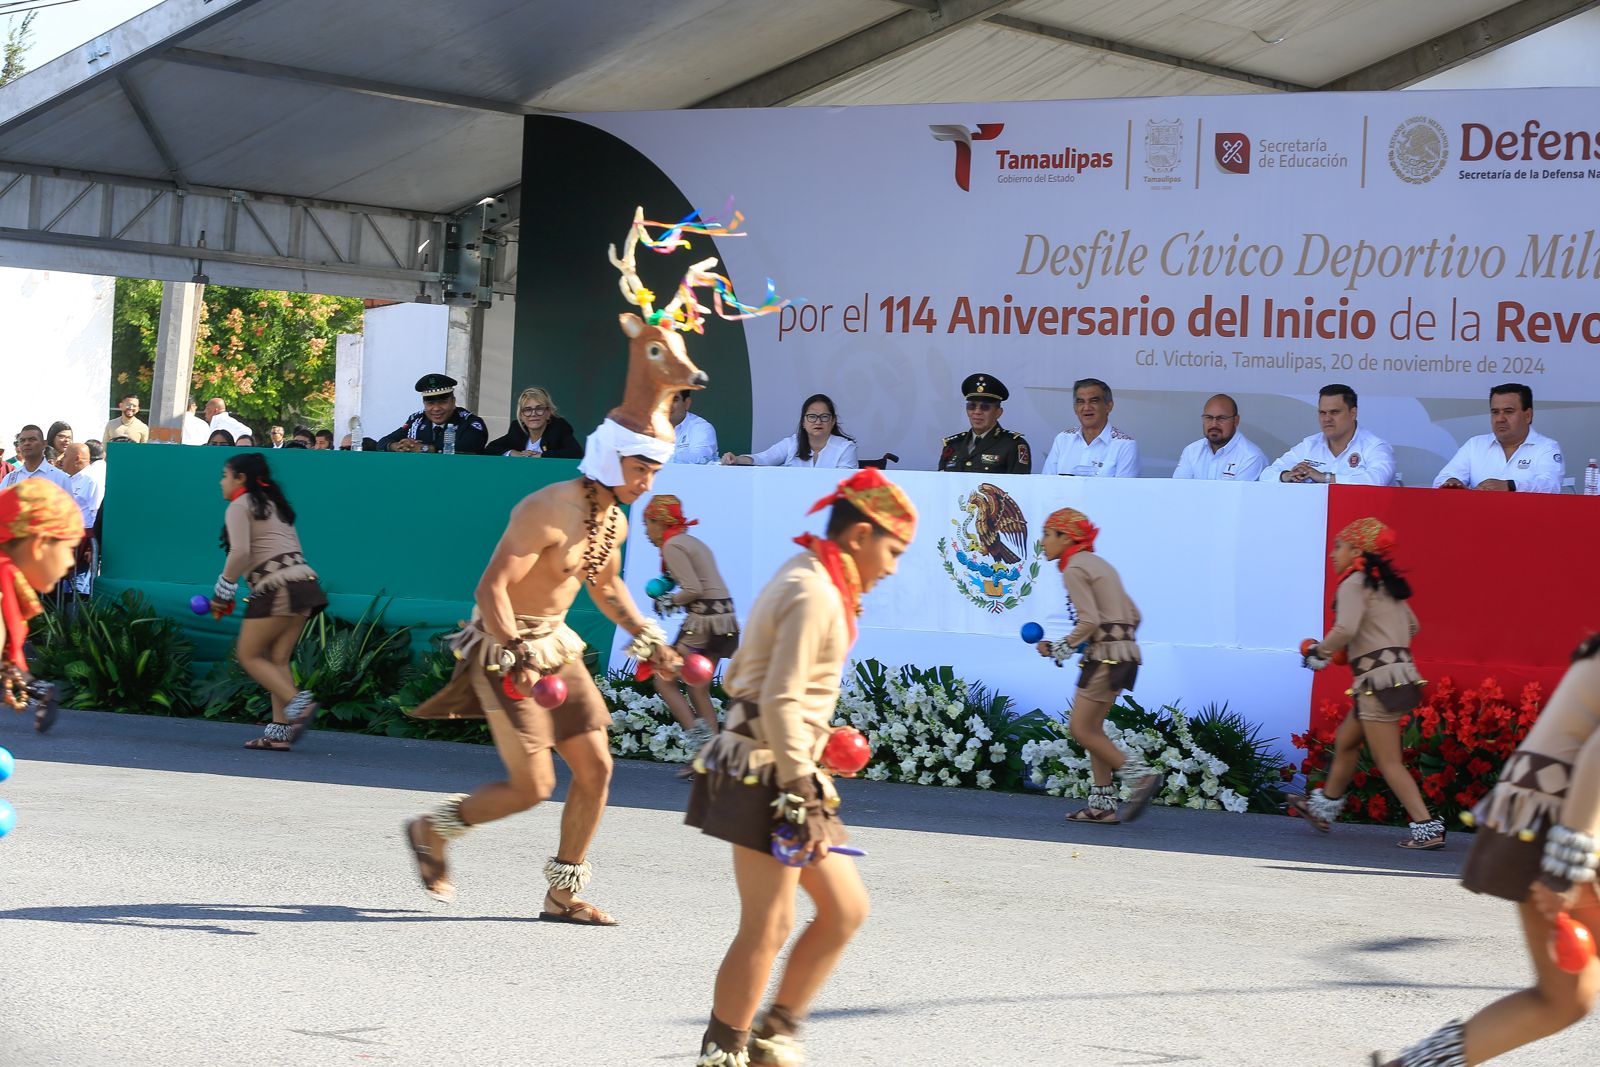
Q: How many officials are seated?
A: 9